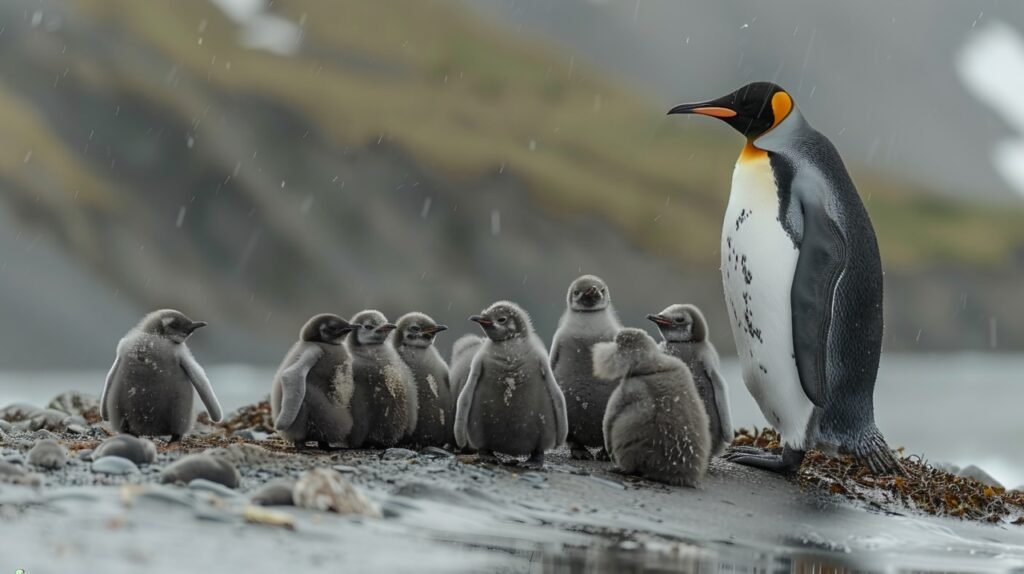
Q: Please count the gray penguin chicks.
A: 9